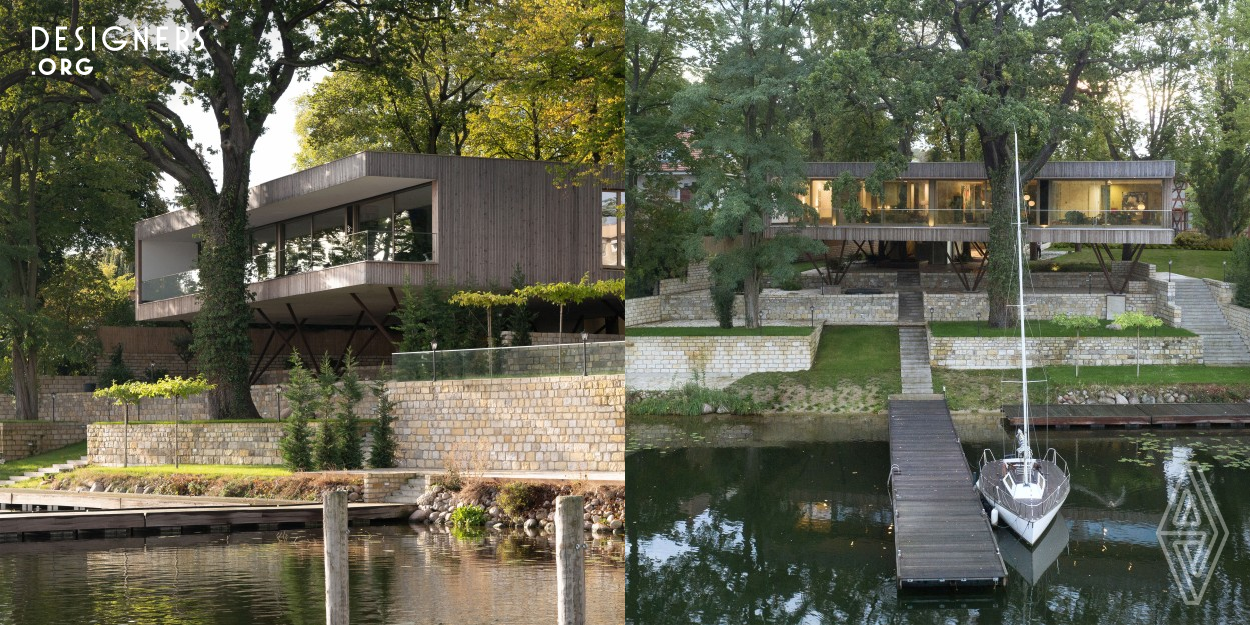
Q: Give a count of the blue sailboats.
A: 0